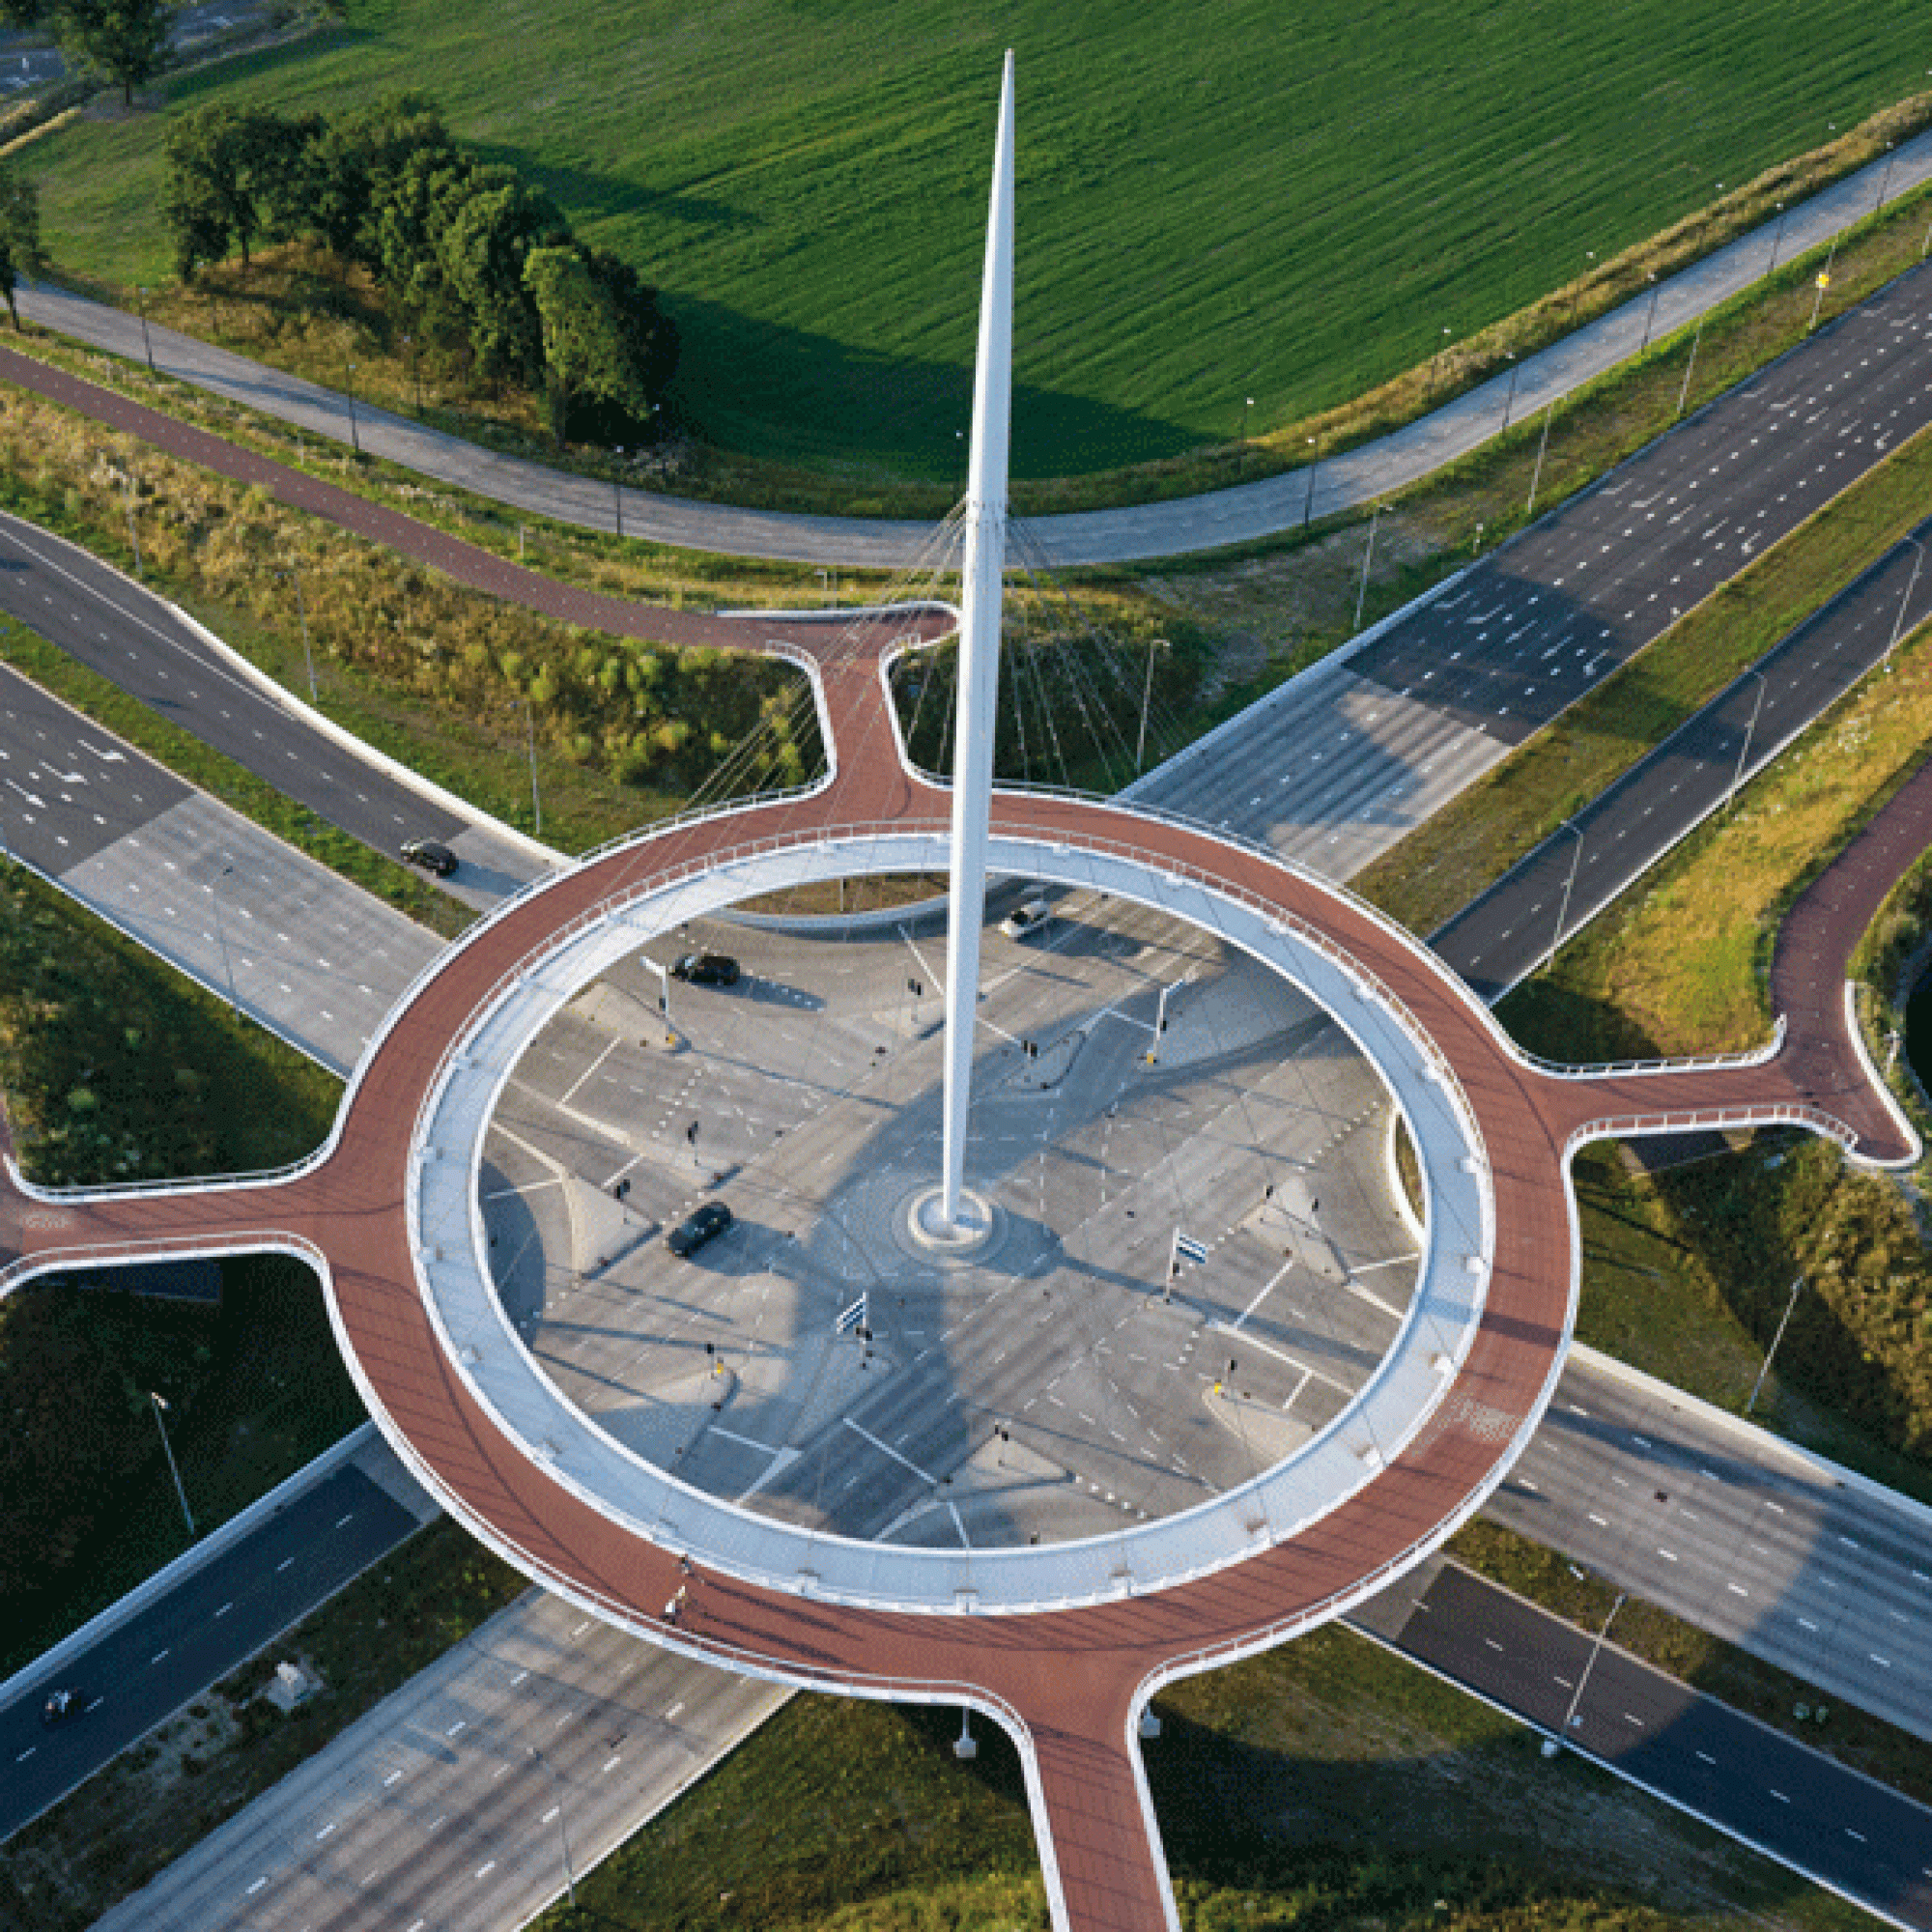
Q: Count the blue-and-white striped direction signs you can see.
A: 2